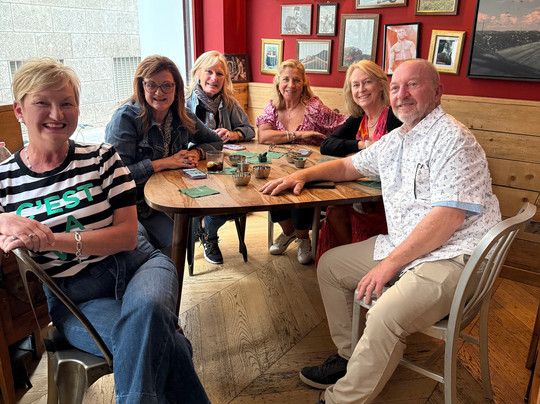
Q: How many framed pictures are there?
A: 11